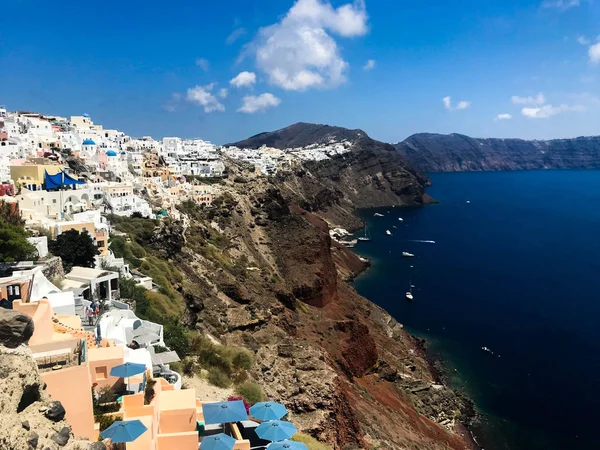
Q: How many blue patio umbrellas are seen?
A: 7